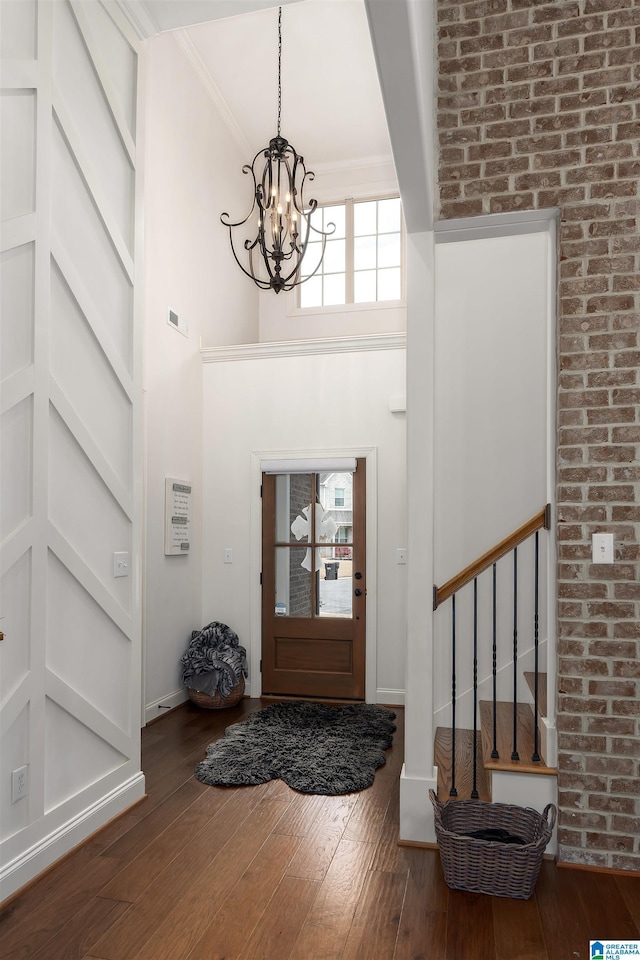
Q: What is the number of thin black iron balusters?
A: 5